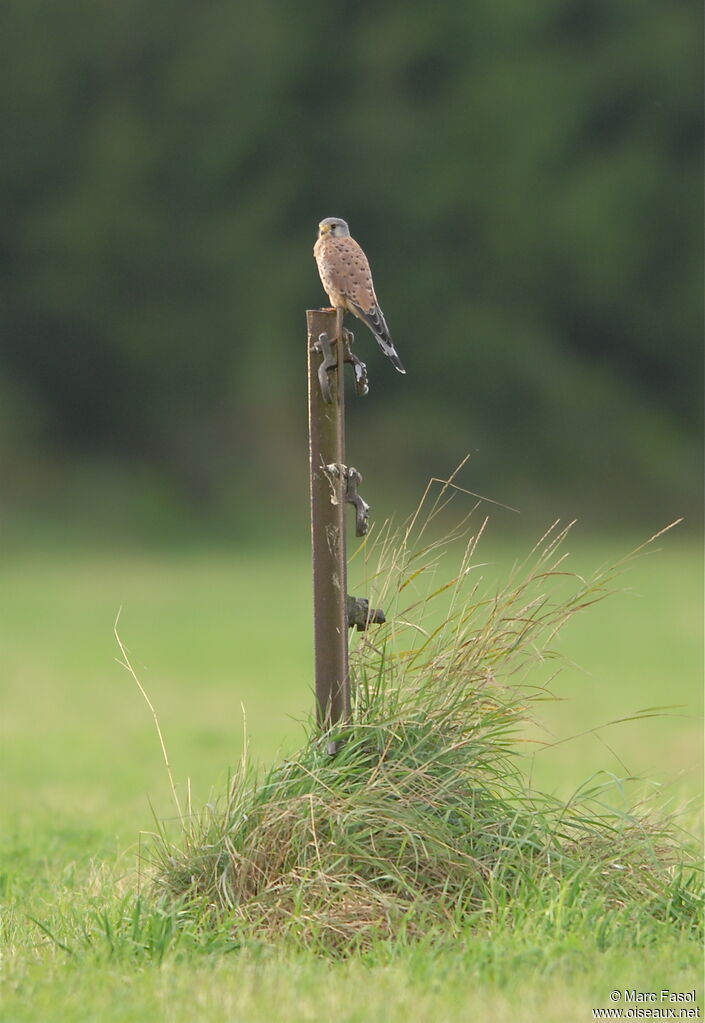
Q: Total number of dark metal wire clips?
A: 3